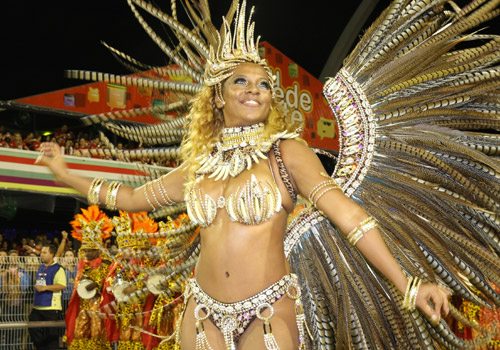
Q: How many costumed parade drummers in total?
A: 3